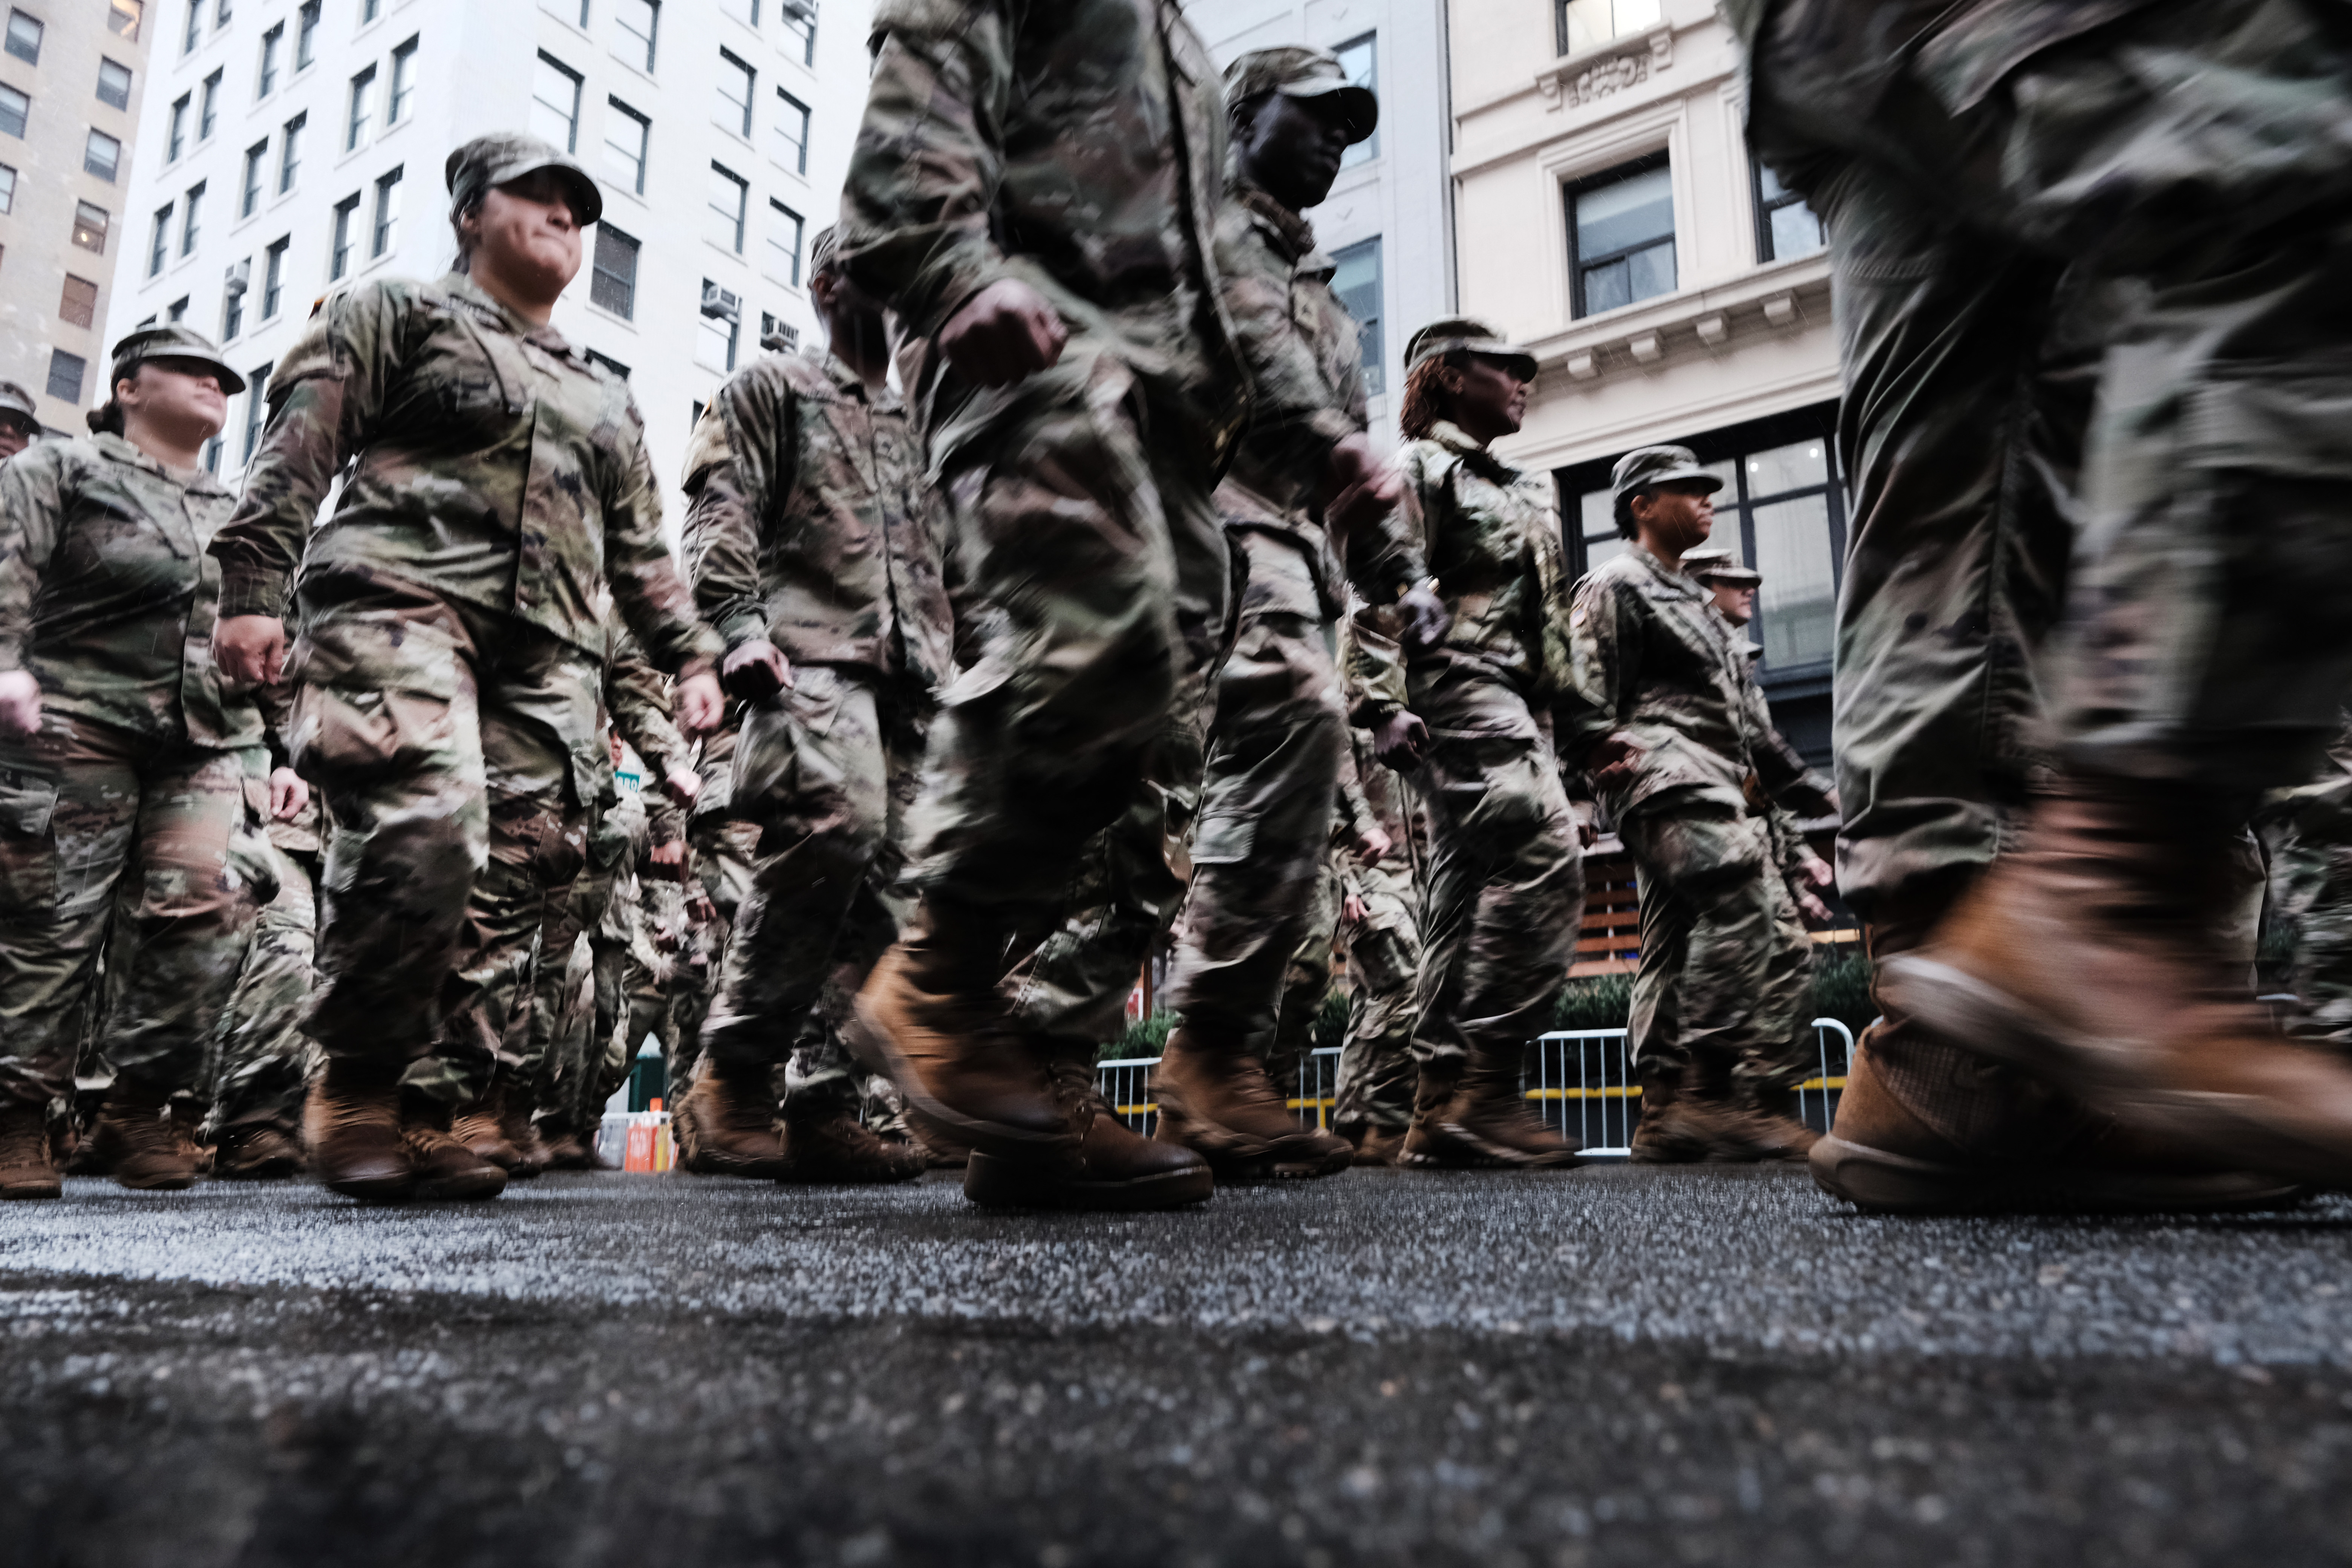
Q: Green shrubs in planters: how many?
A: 4